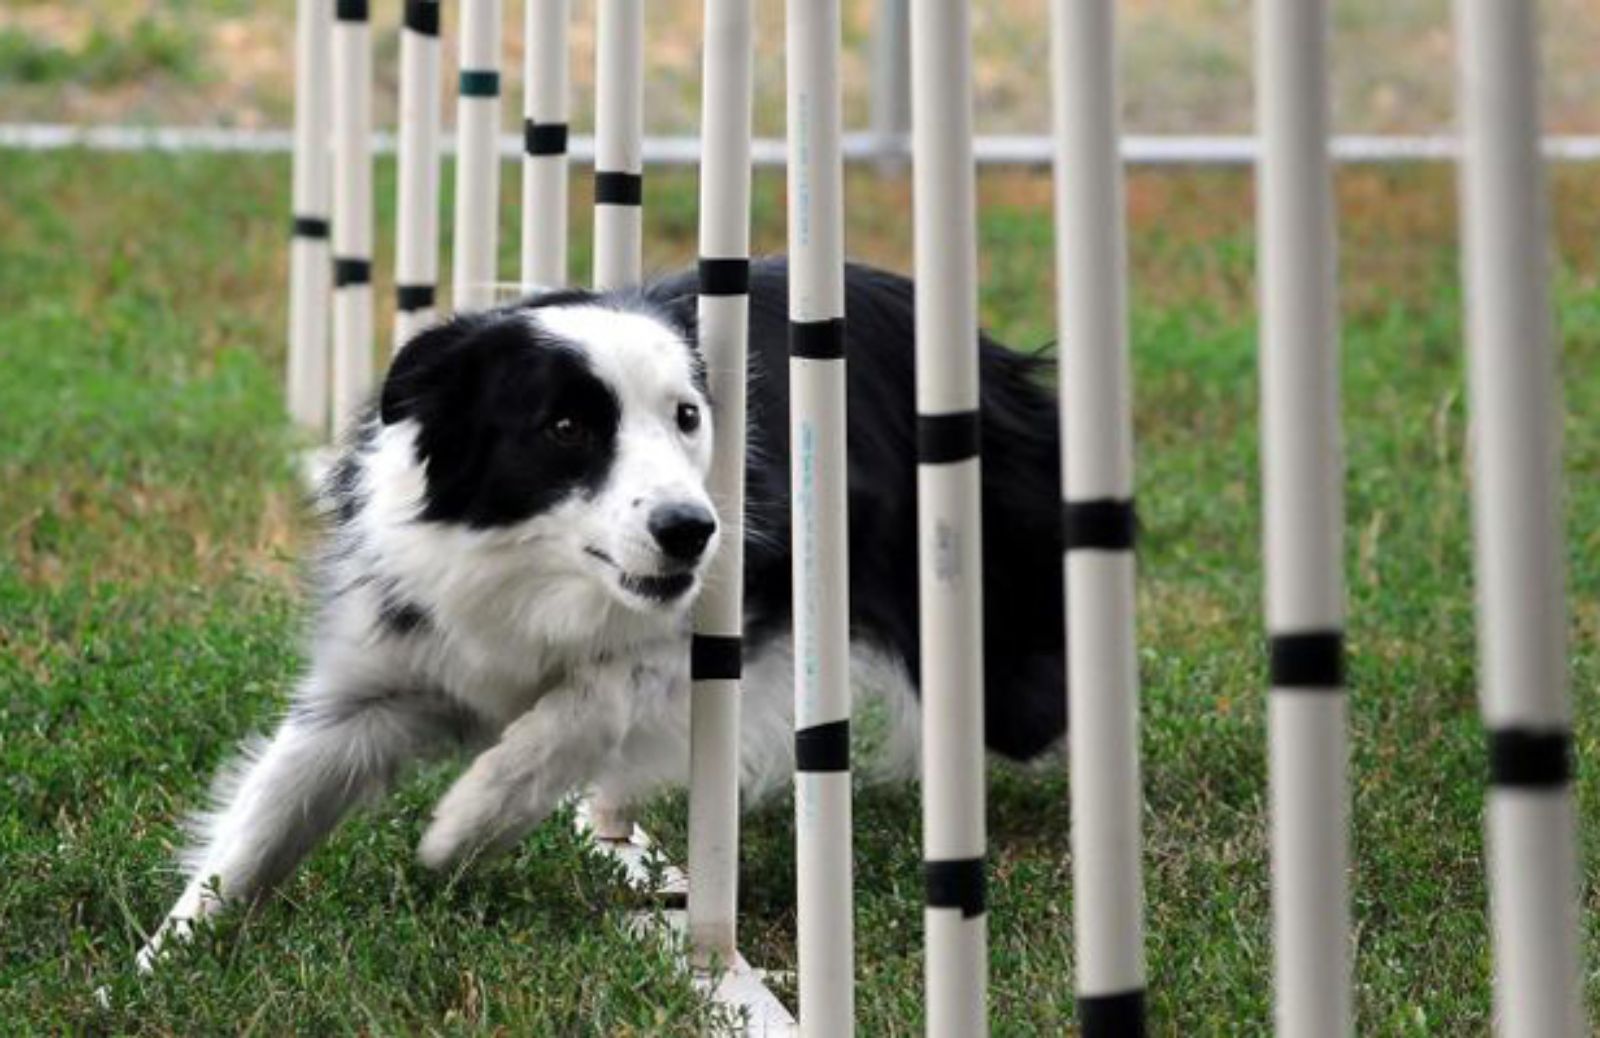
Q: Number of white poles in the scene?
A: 12